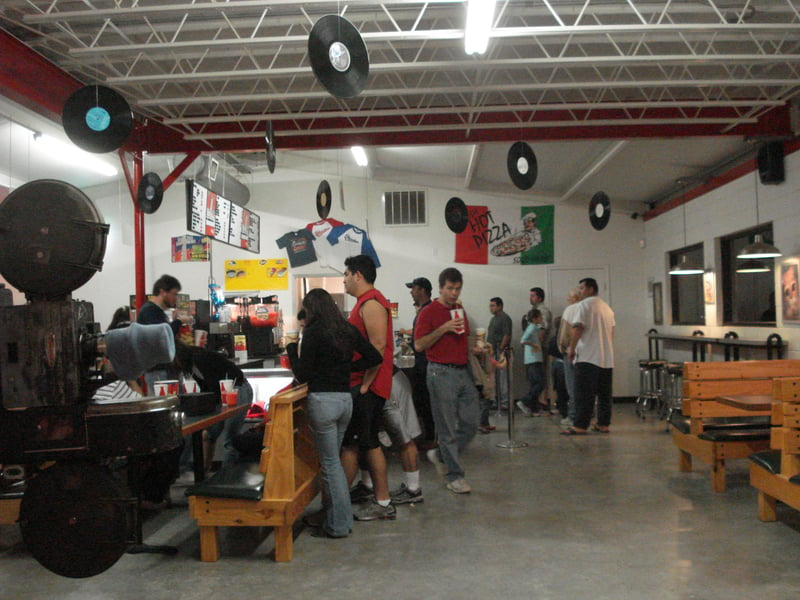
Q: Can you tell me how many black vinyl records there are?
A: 8